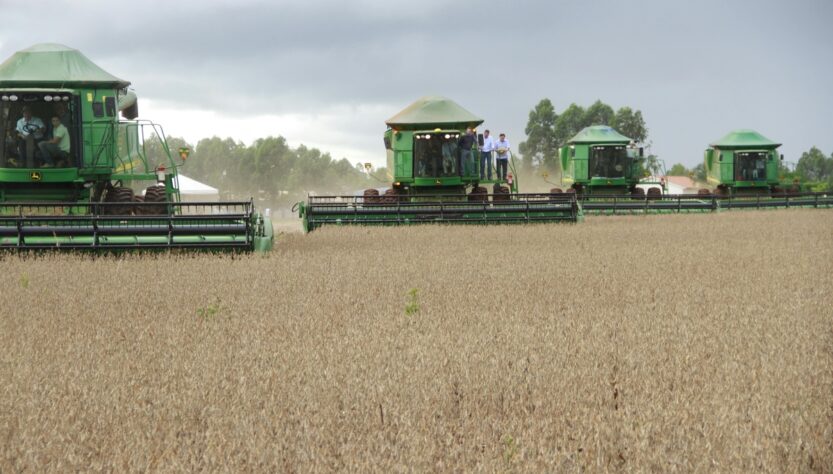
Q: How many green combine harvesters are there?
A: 4